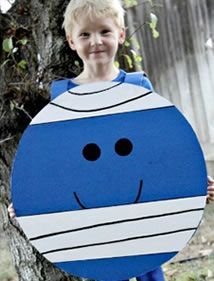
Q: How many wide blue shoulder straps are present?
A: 2